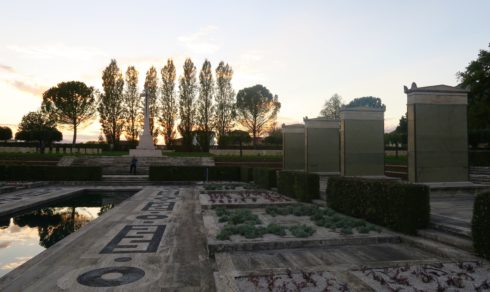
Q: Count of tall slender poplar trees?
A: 7